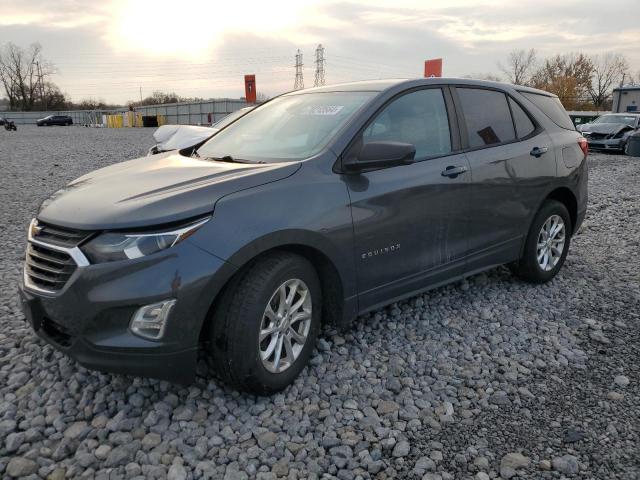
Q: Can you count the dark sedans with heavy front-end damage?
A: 1